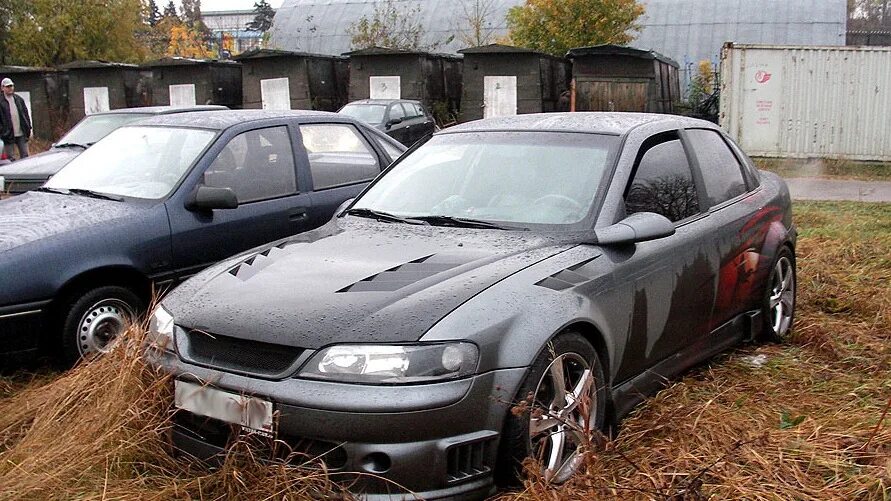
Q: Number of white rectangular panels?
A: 6